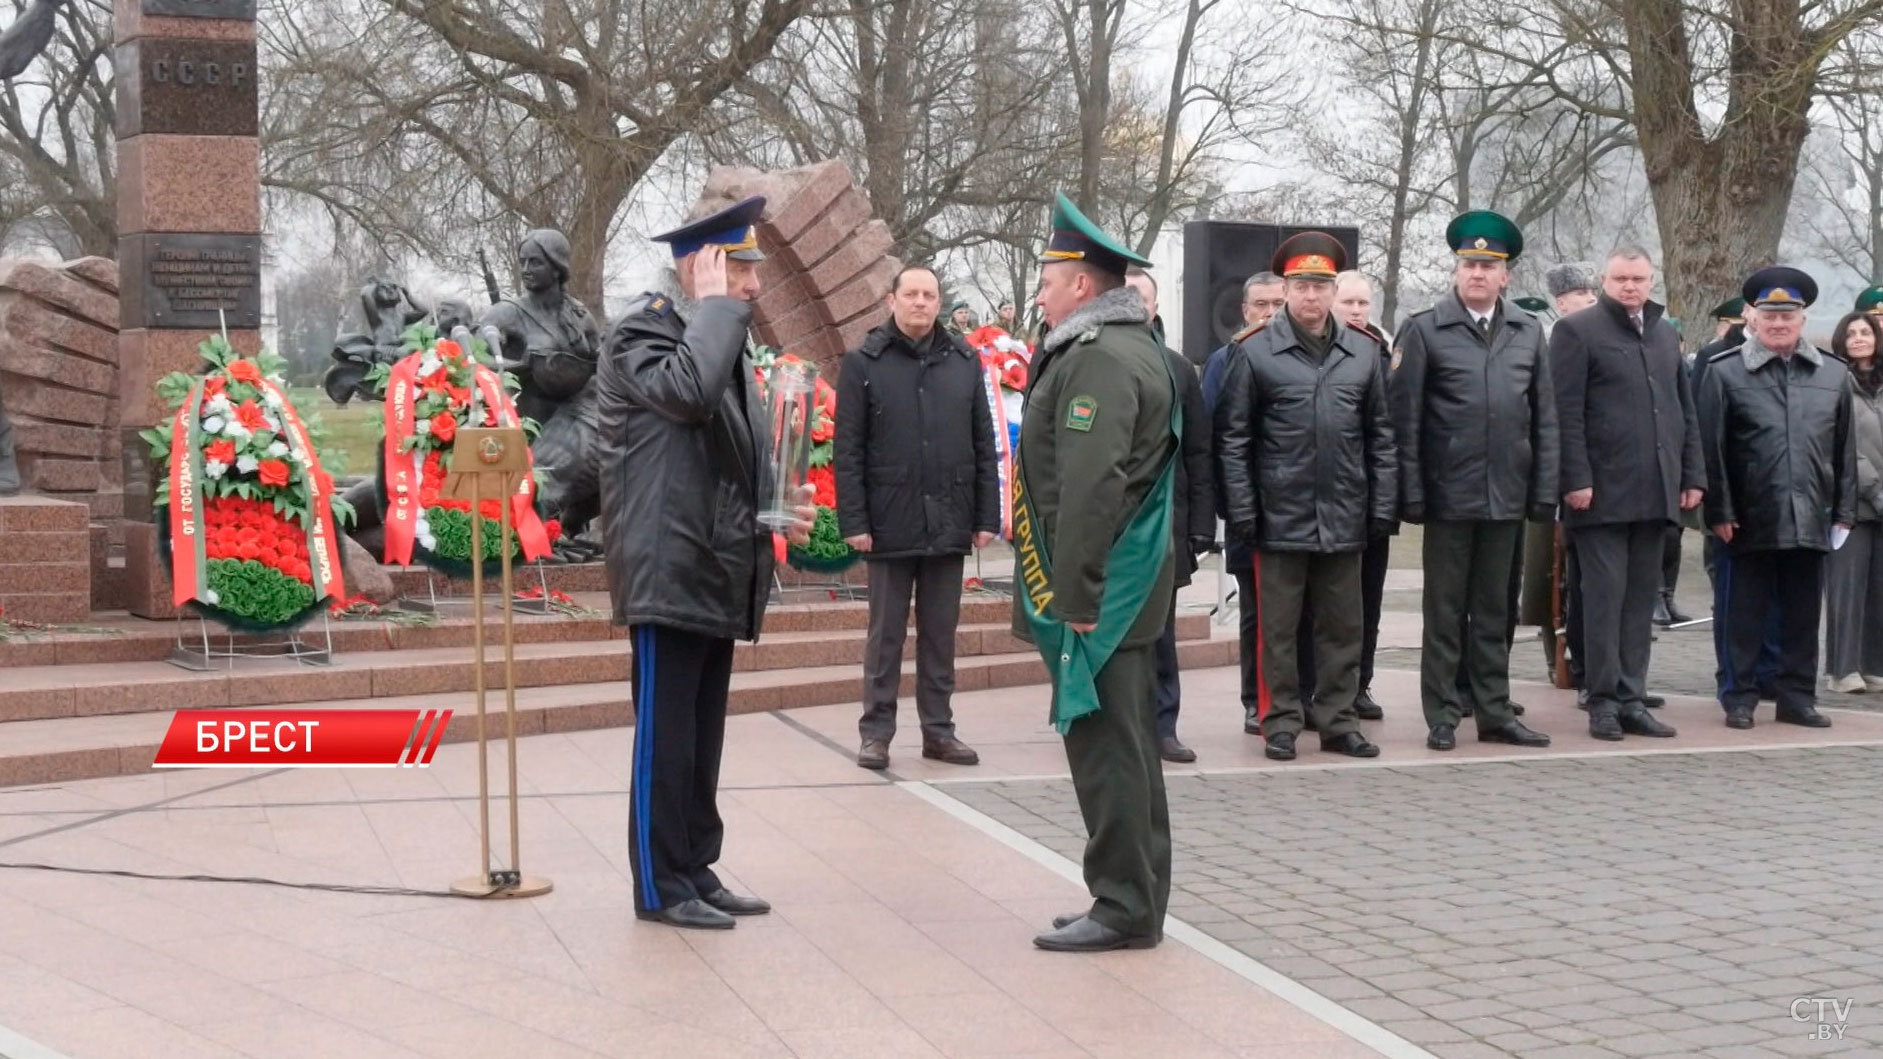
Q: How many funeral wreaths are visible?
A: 4